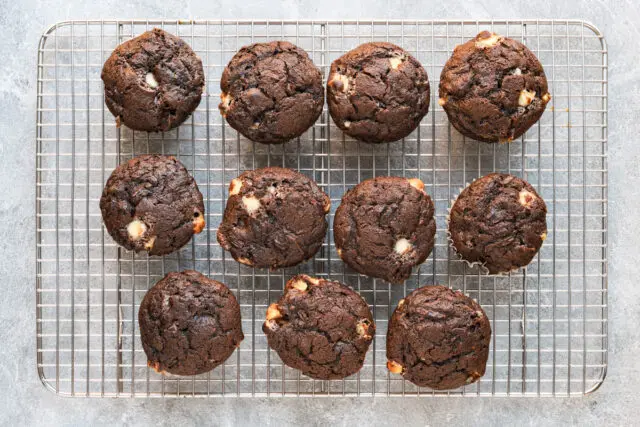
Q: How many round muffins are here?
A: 11